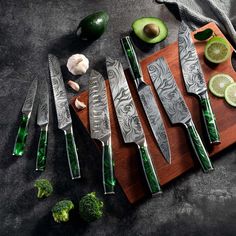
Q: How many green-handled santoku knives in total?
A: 1